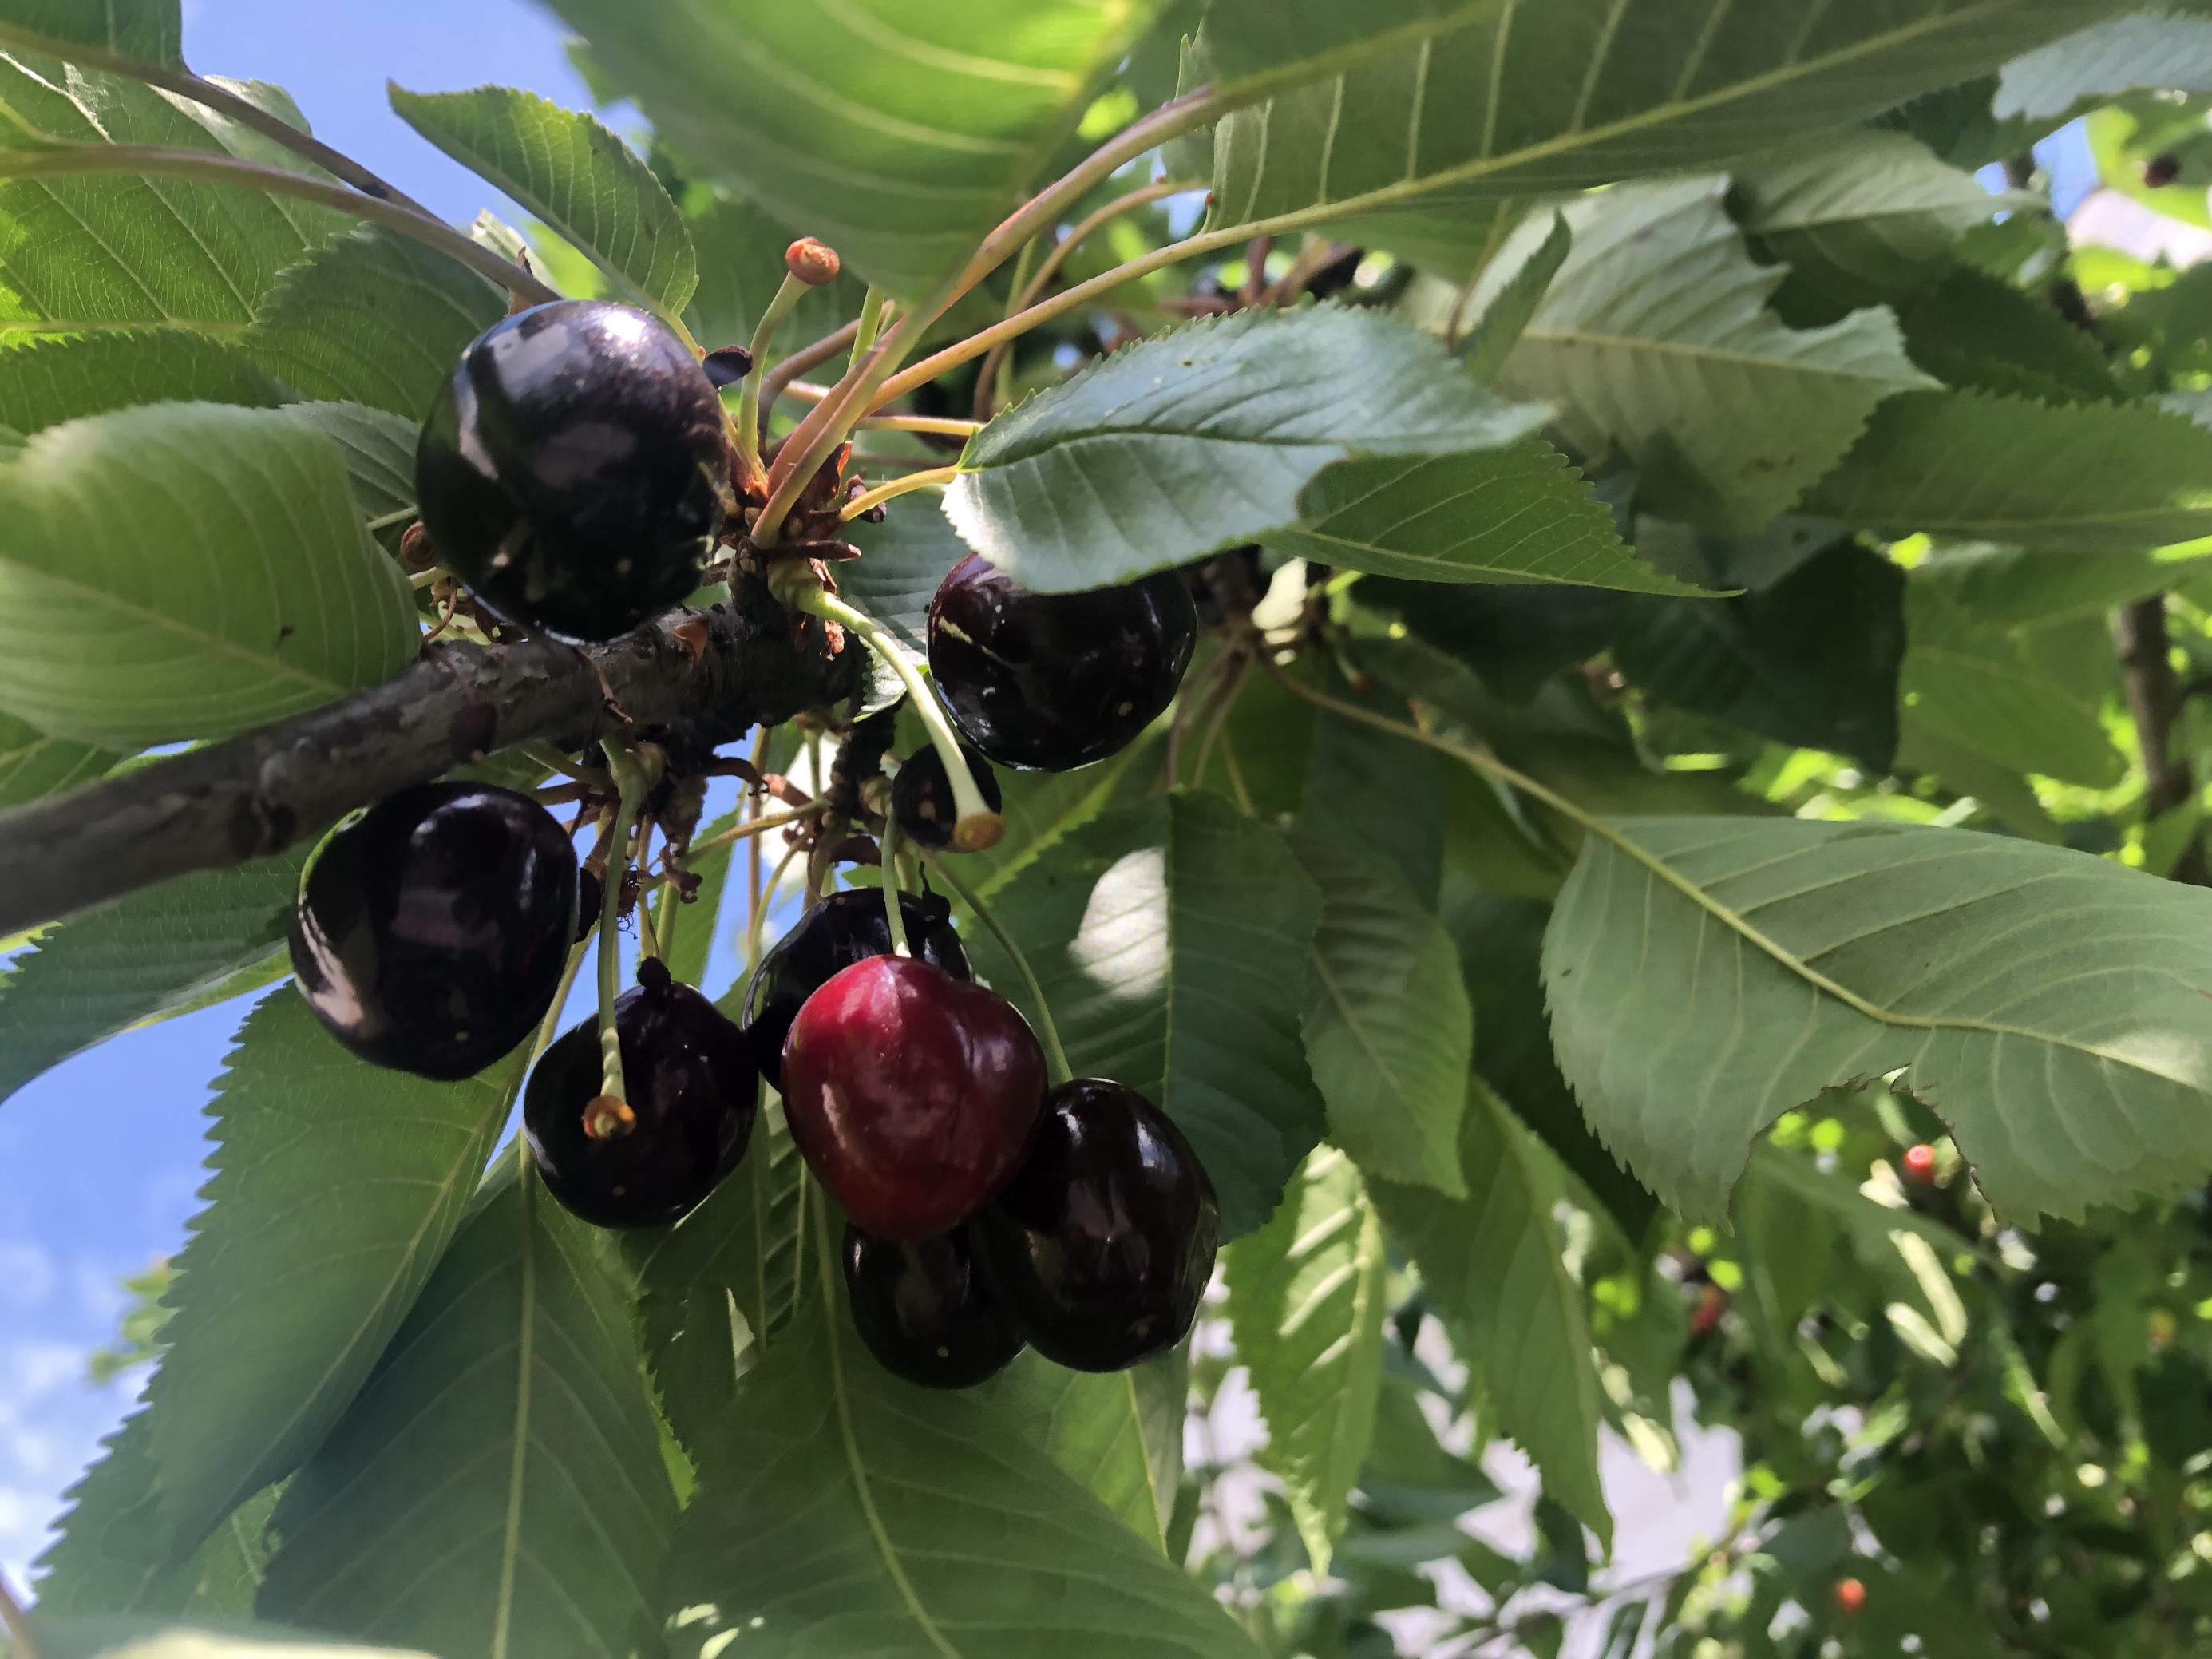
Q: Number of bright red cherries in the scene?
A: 1